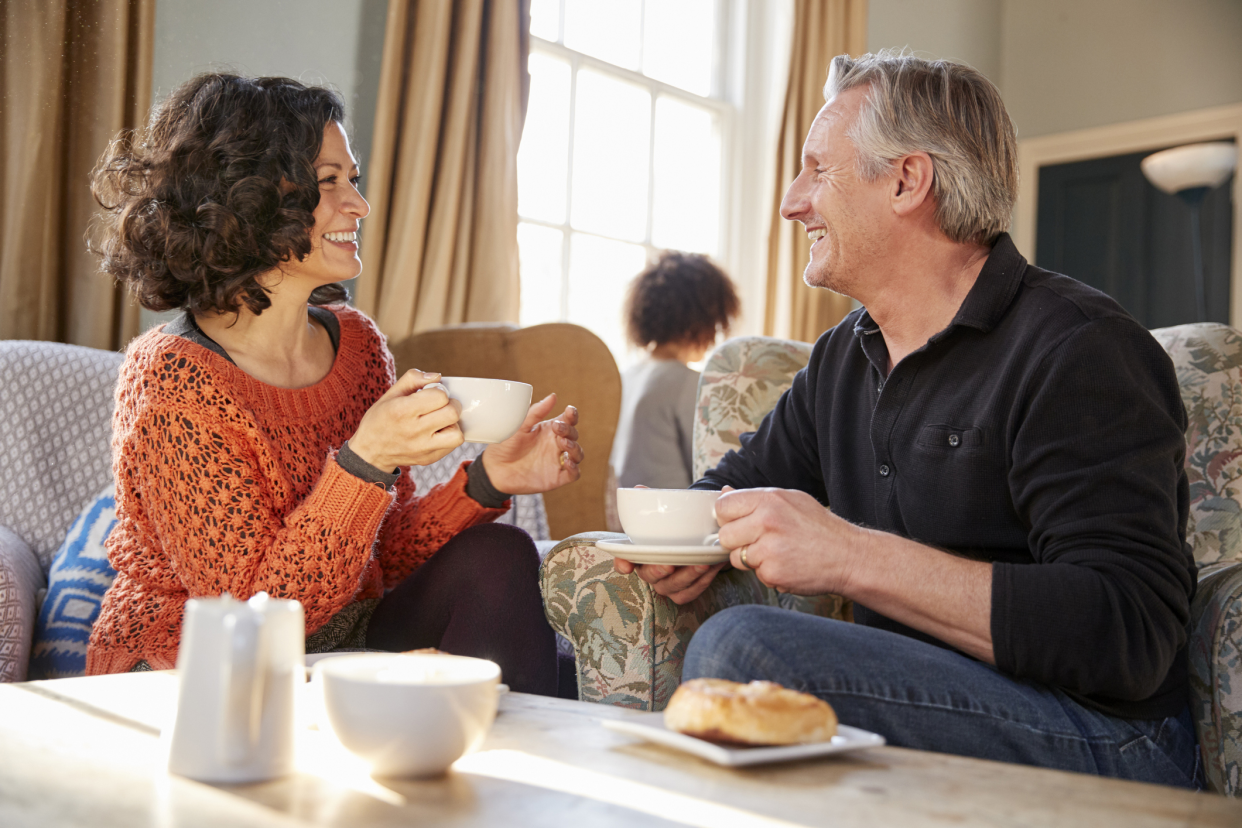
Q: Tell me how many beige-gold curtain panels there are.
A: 3